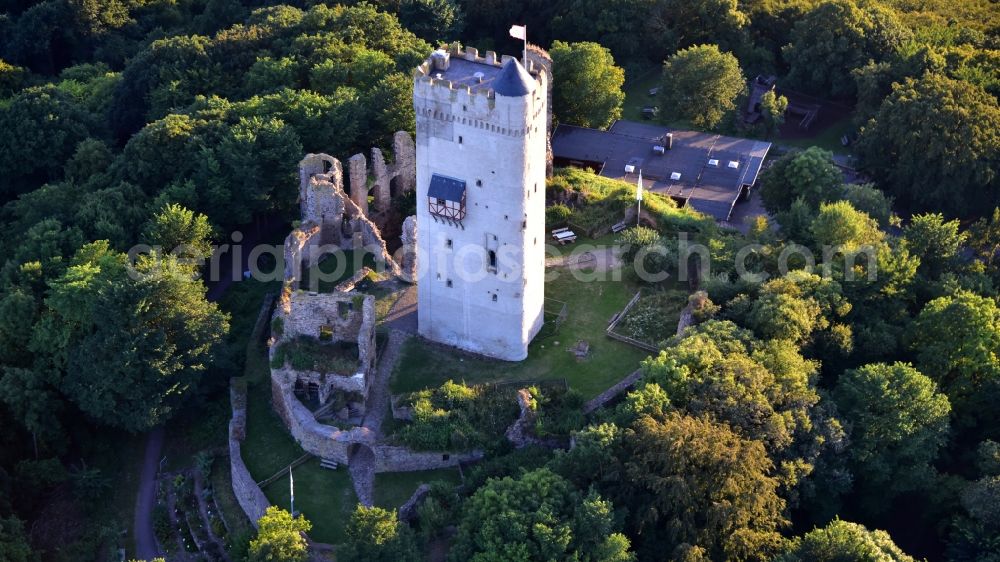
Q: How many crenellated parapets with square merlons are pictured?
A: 1